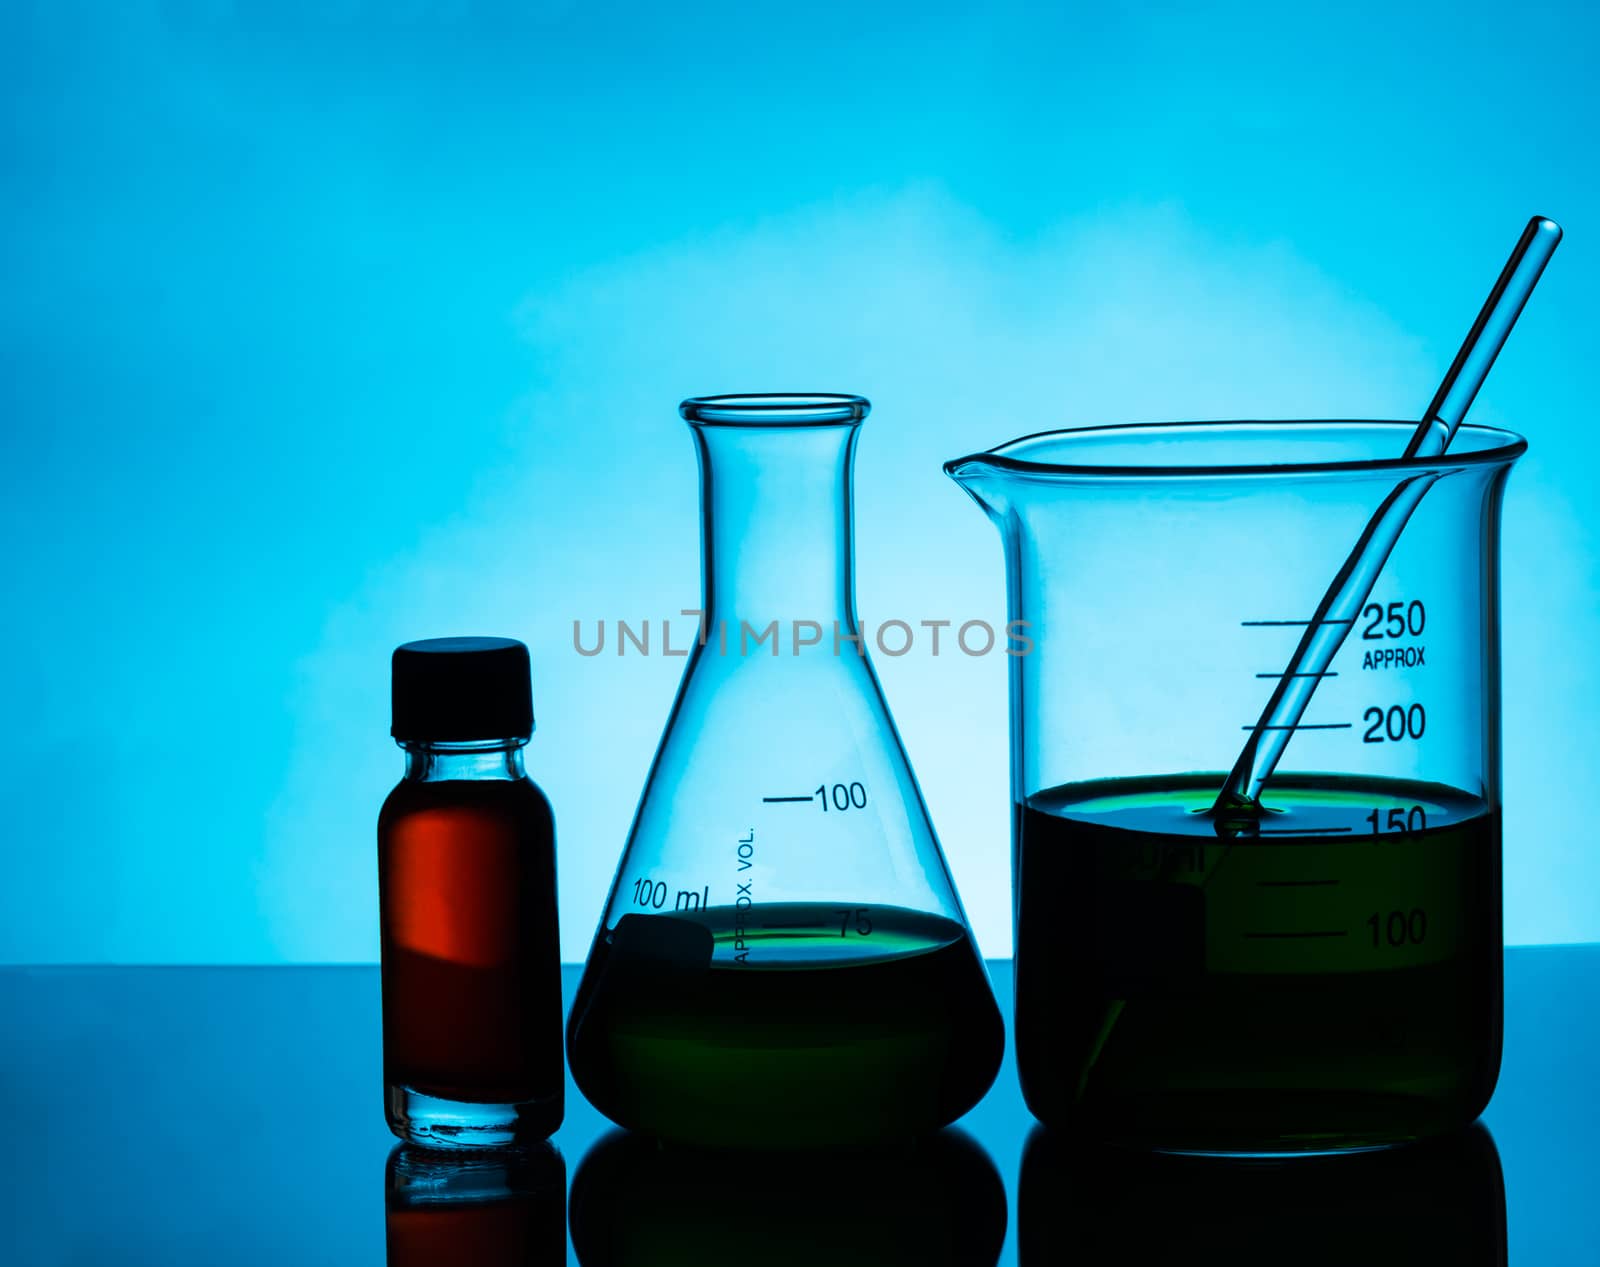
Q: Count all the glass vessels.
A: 3